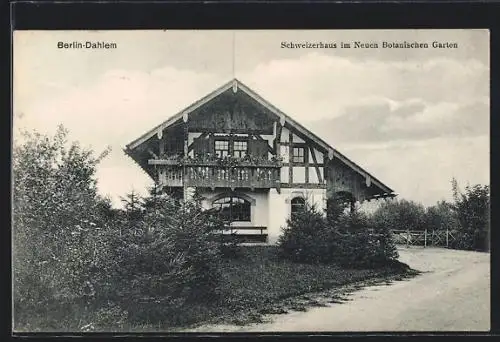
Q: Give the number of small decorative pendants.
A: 6